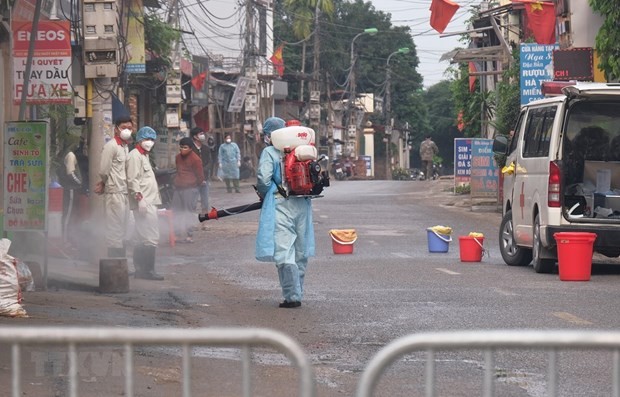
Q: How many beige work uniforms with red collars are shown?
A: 2